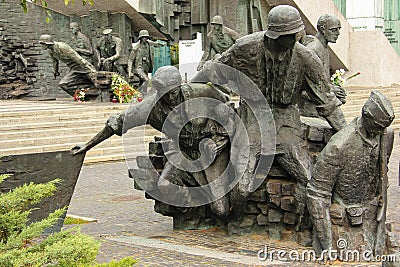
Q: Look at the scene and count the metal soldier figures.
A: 9